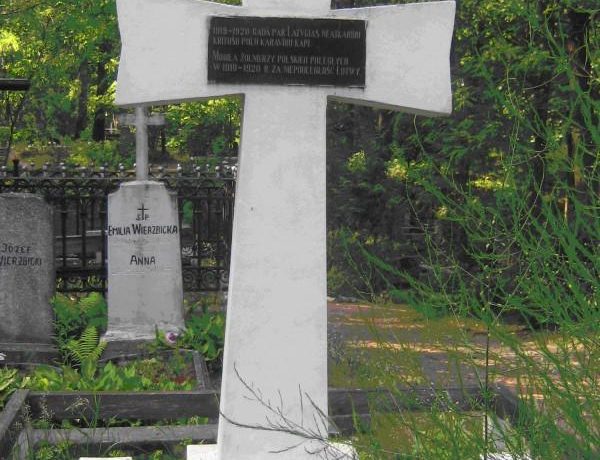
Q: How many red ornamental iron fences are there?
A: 0